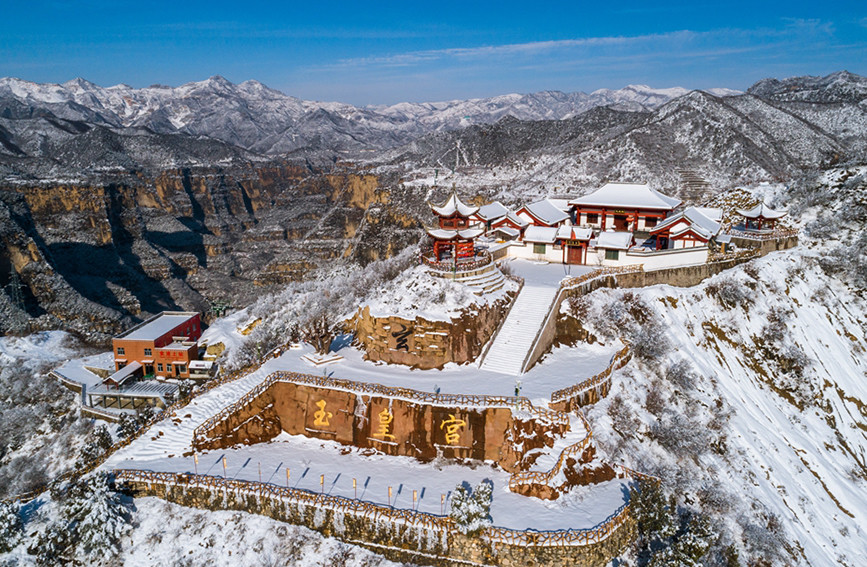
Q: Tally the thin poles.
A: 9